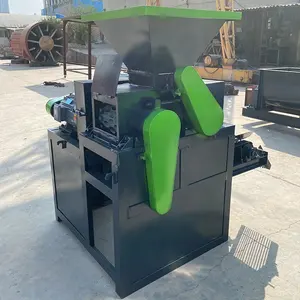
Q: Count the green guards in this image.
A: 2